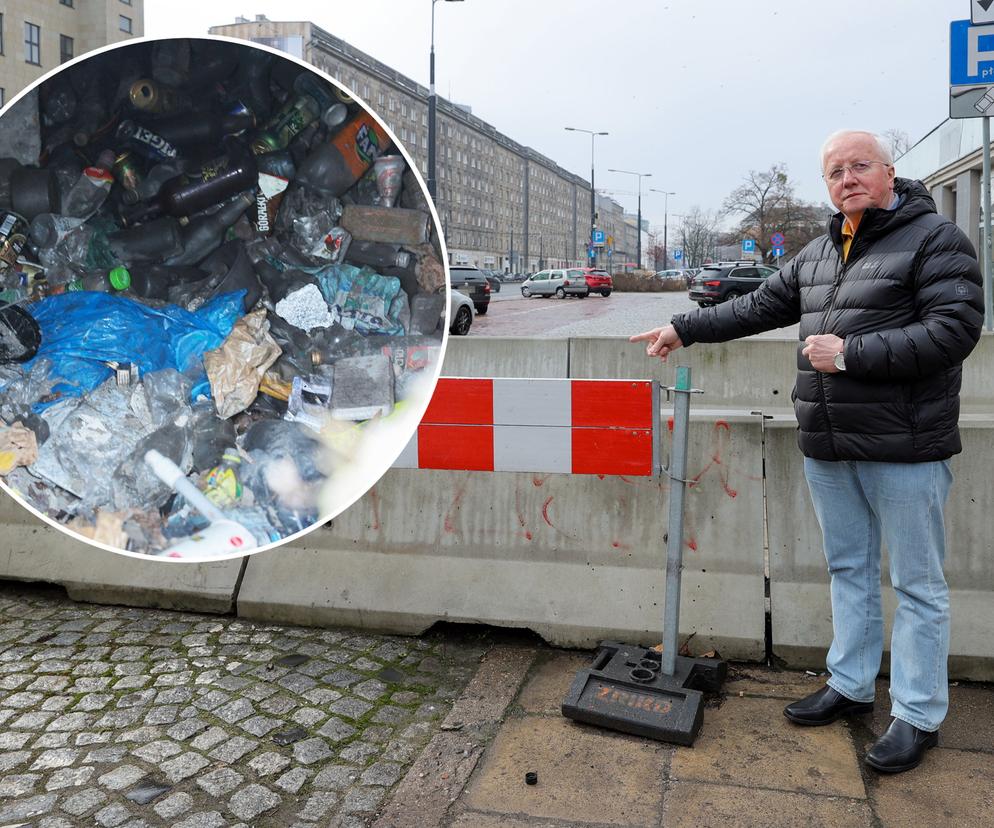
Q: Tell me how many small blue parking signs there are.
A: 3